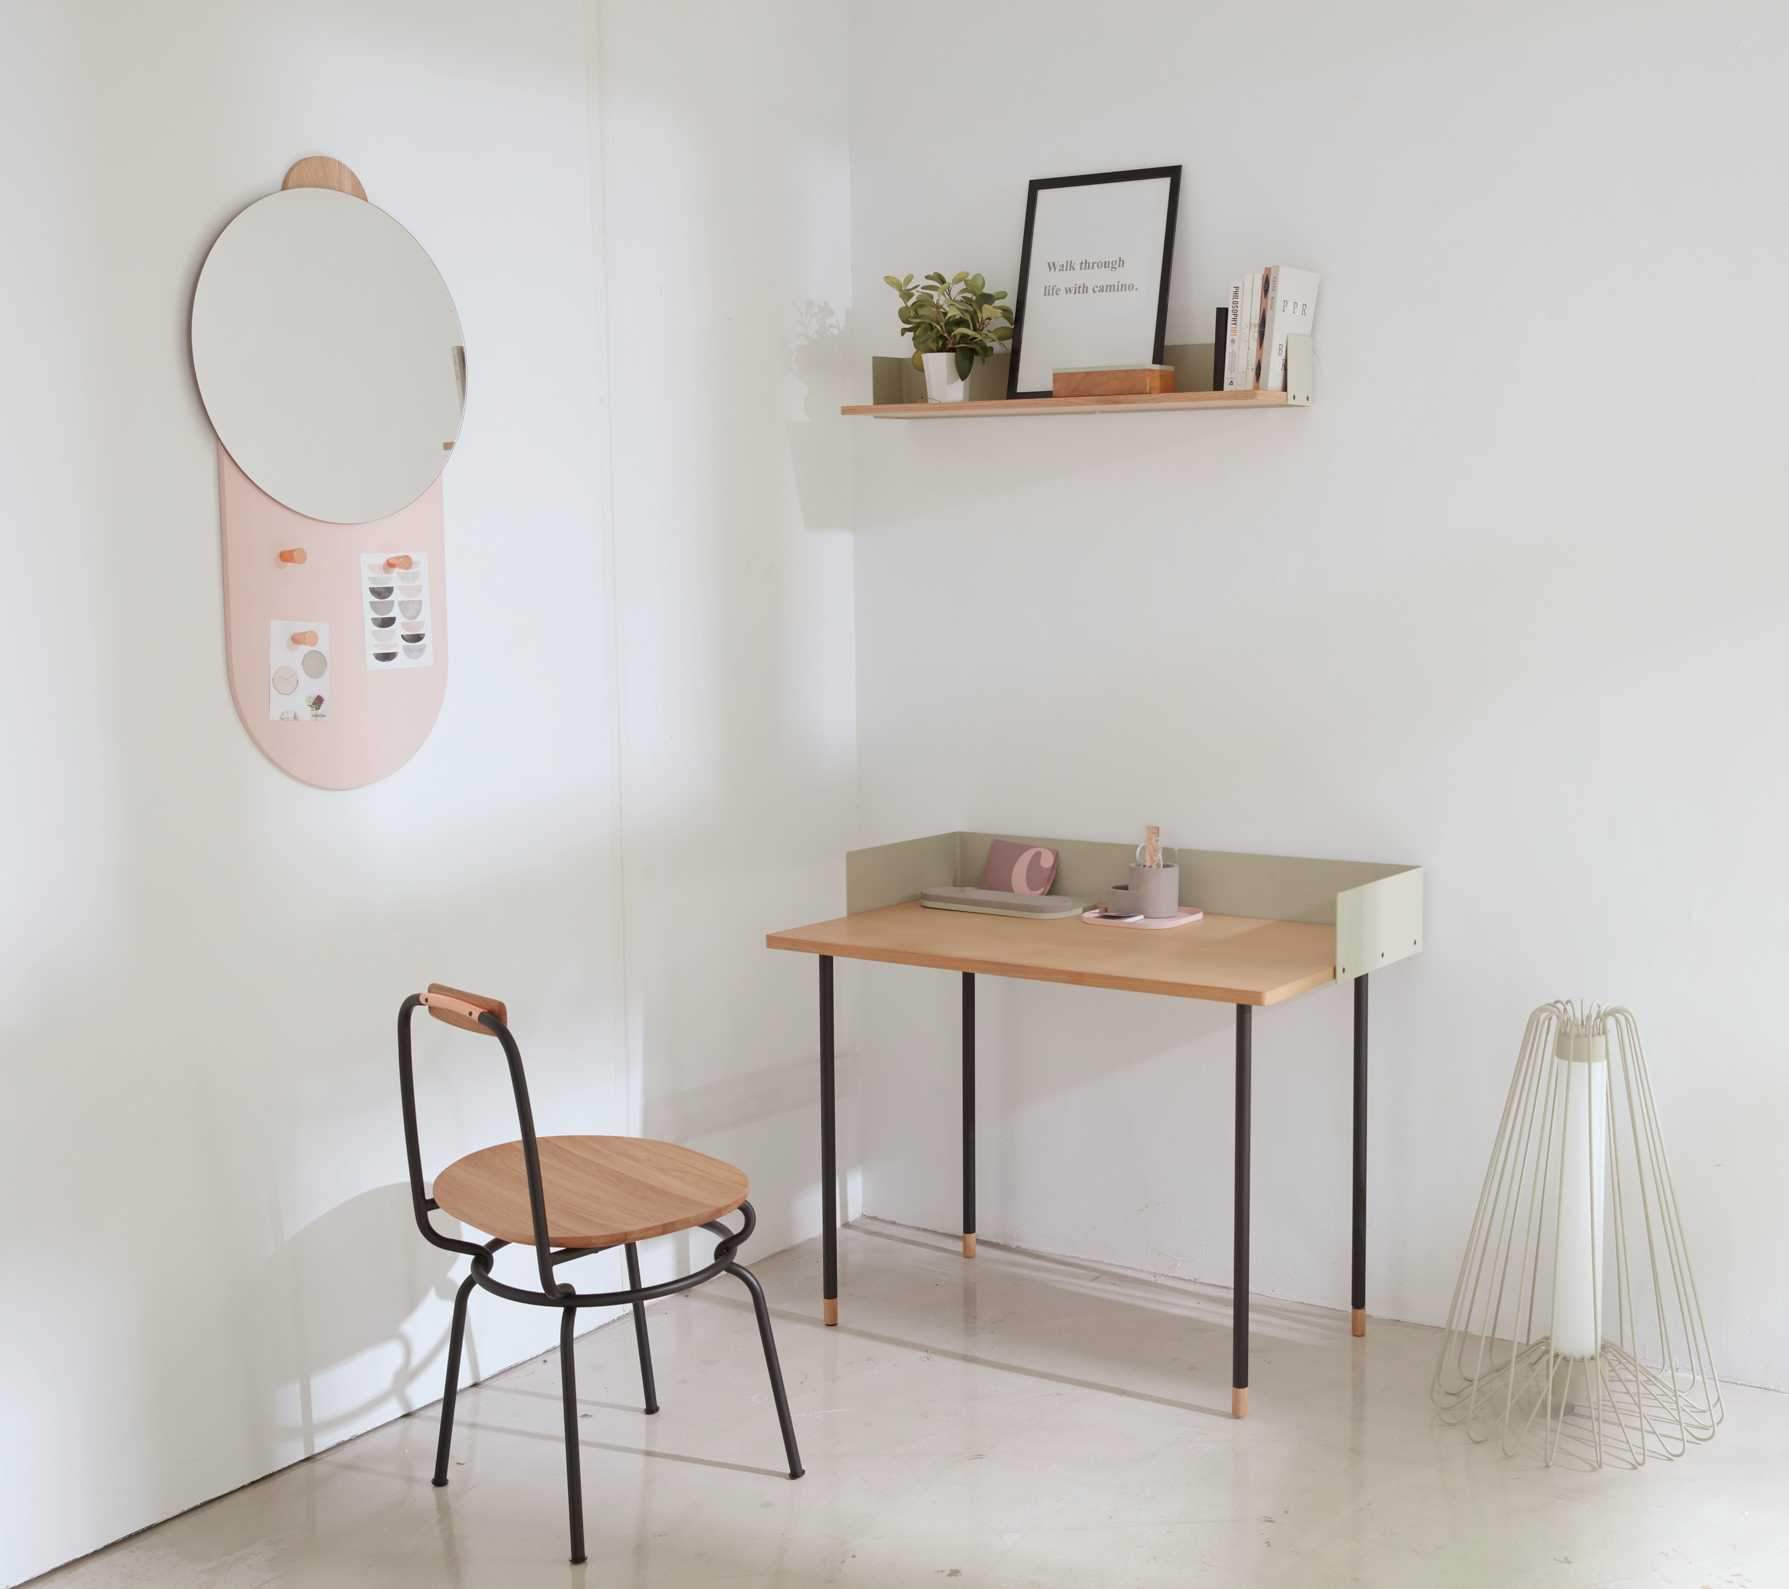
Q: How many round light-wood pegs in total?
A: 3